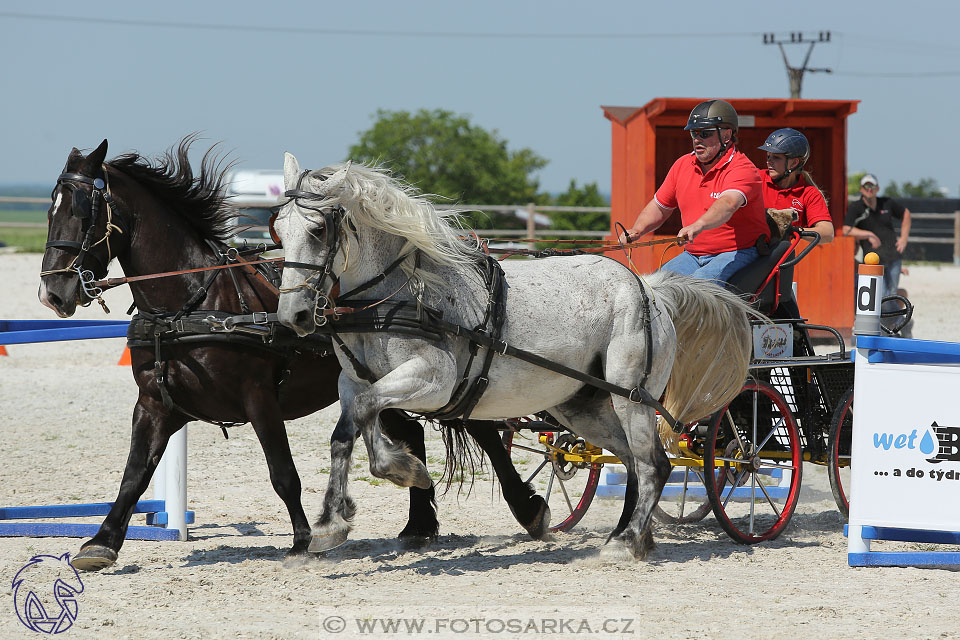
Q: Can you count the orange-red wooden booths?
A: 1